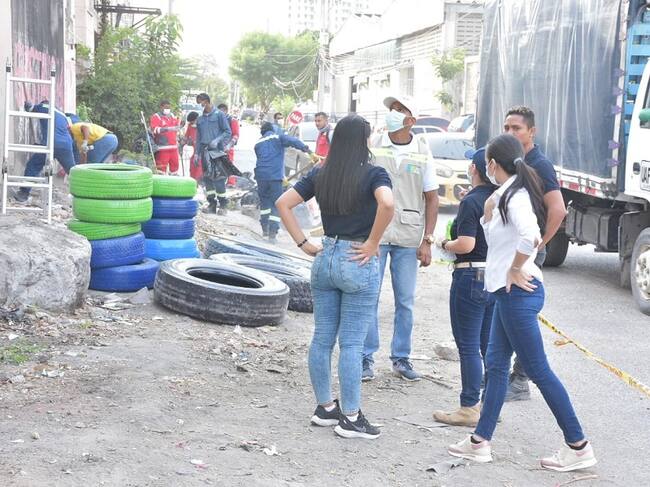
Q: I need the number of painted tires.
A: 9